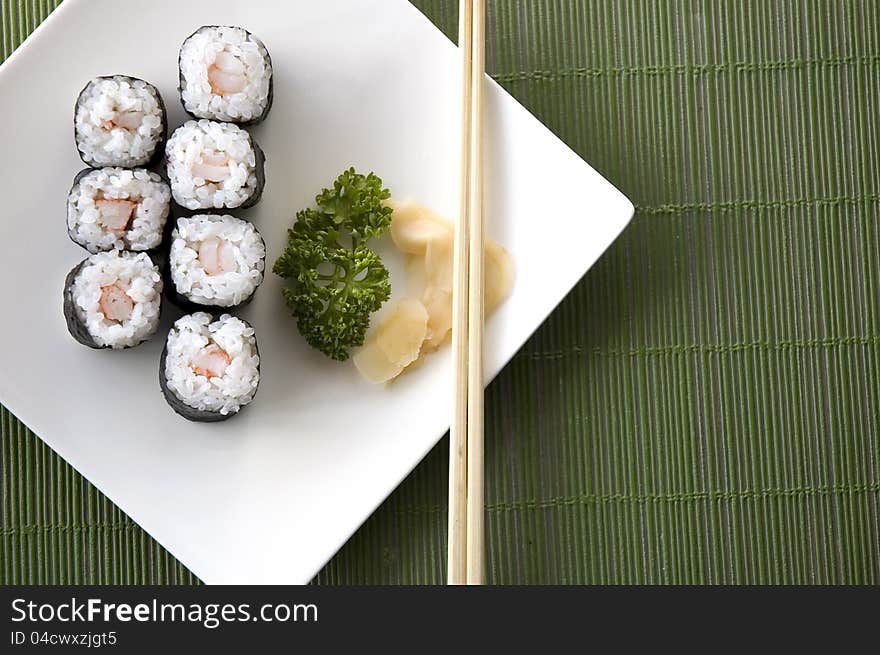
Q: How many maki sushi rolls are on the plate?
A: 7